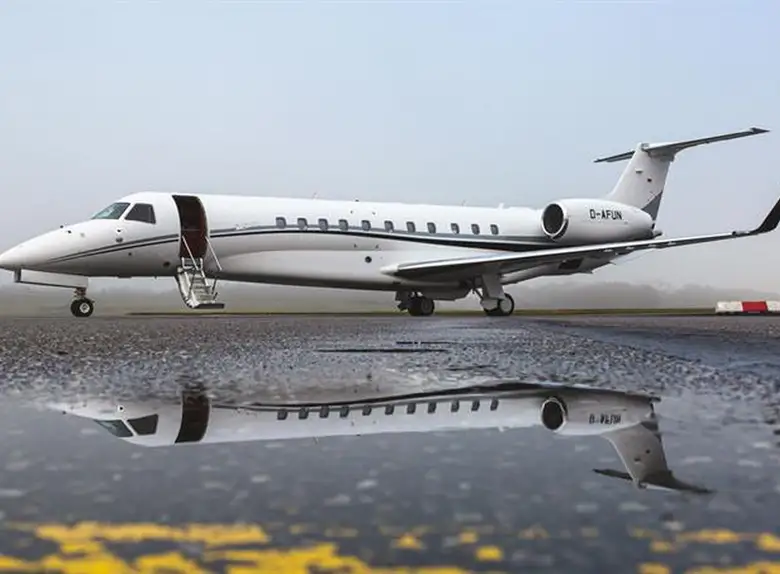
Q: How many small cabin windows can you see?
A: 11